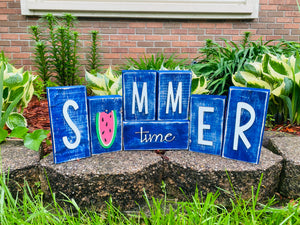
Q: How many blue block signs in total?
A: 7